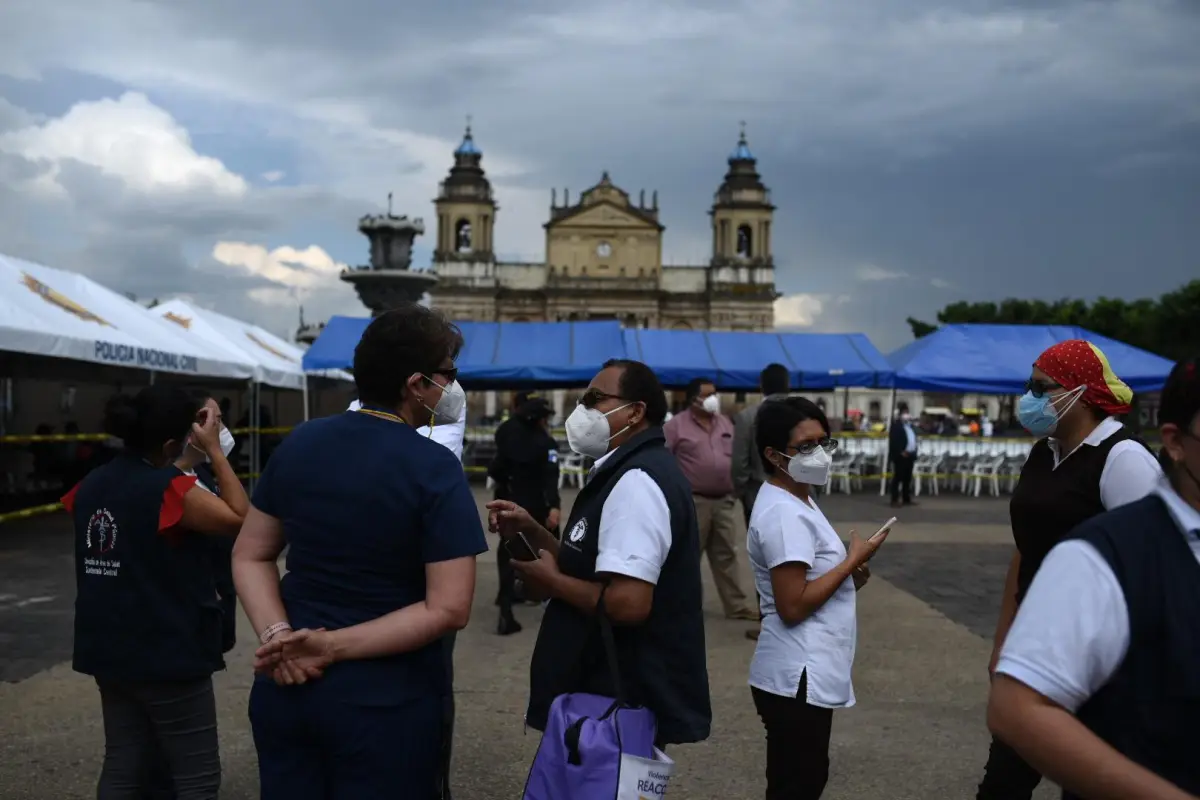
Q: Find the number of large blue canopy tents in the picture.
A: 3